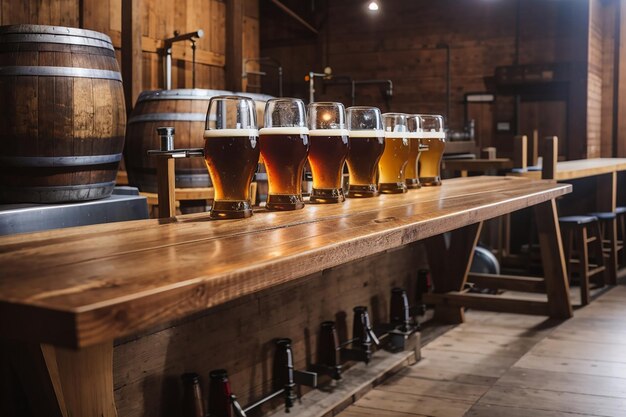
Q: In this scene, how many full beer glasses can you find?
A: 7